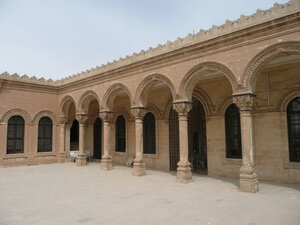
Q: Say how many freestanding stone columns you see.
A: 5